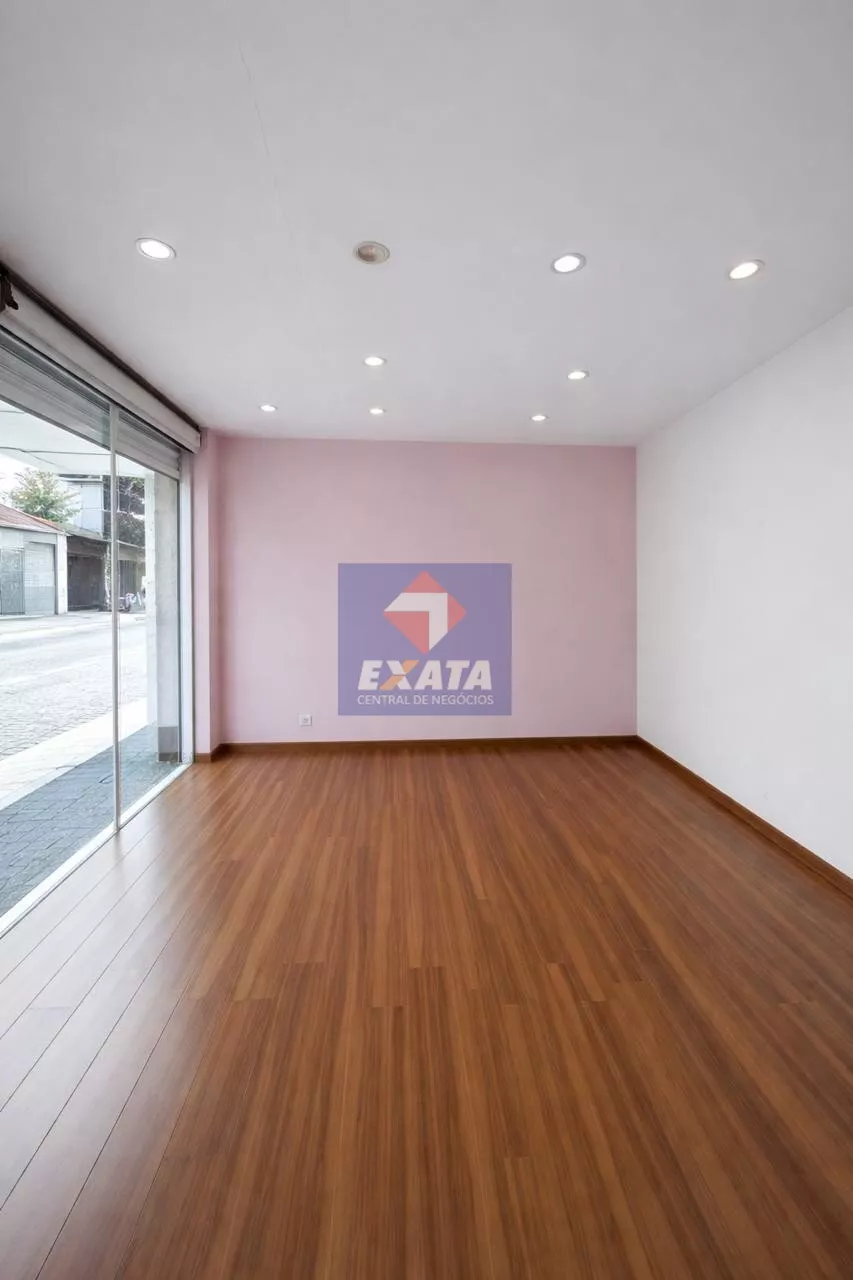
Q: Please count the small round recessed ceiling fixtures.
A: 9